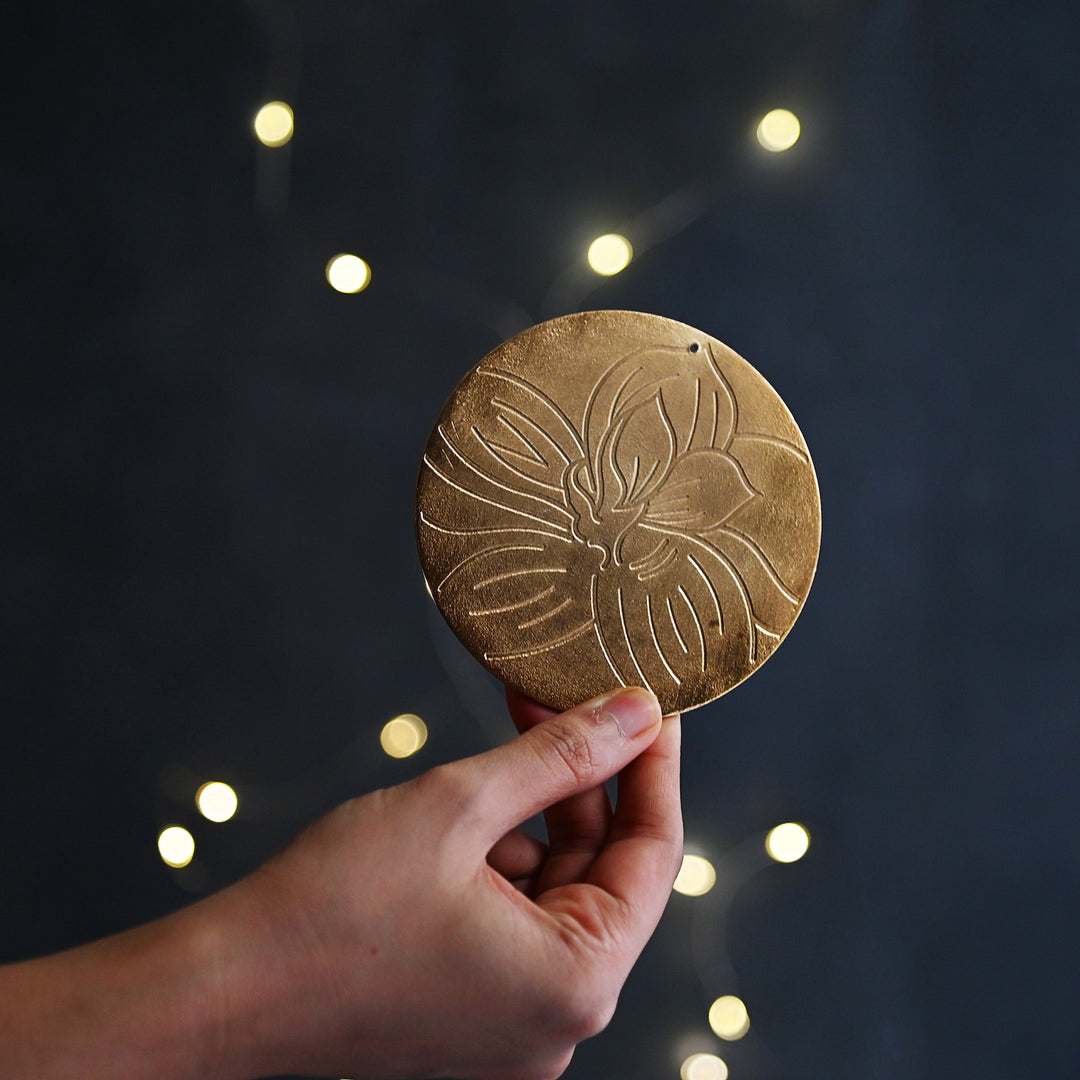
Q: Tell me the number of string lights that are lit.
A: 11